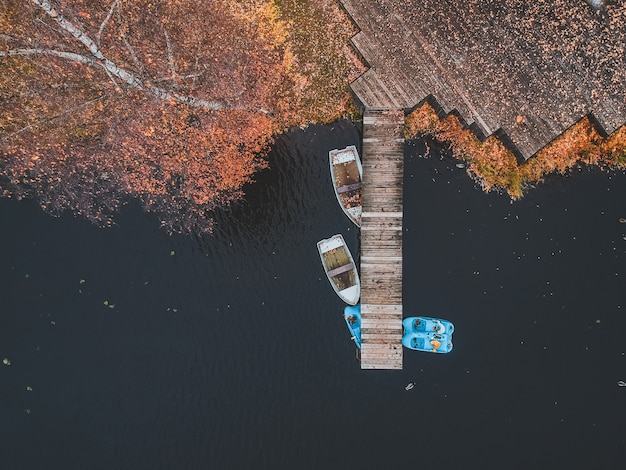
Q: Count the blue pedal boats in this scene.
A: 2